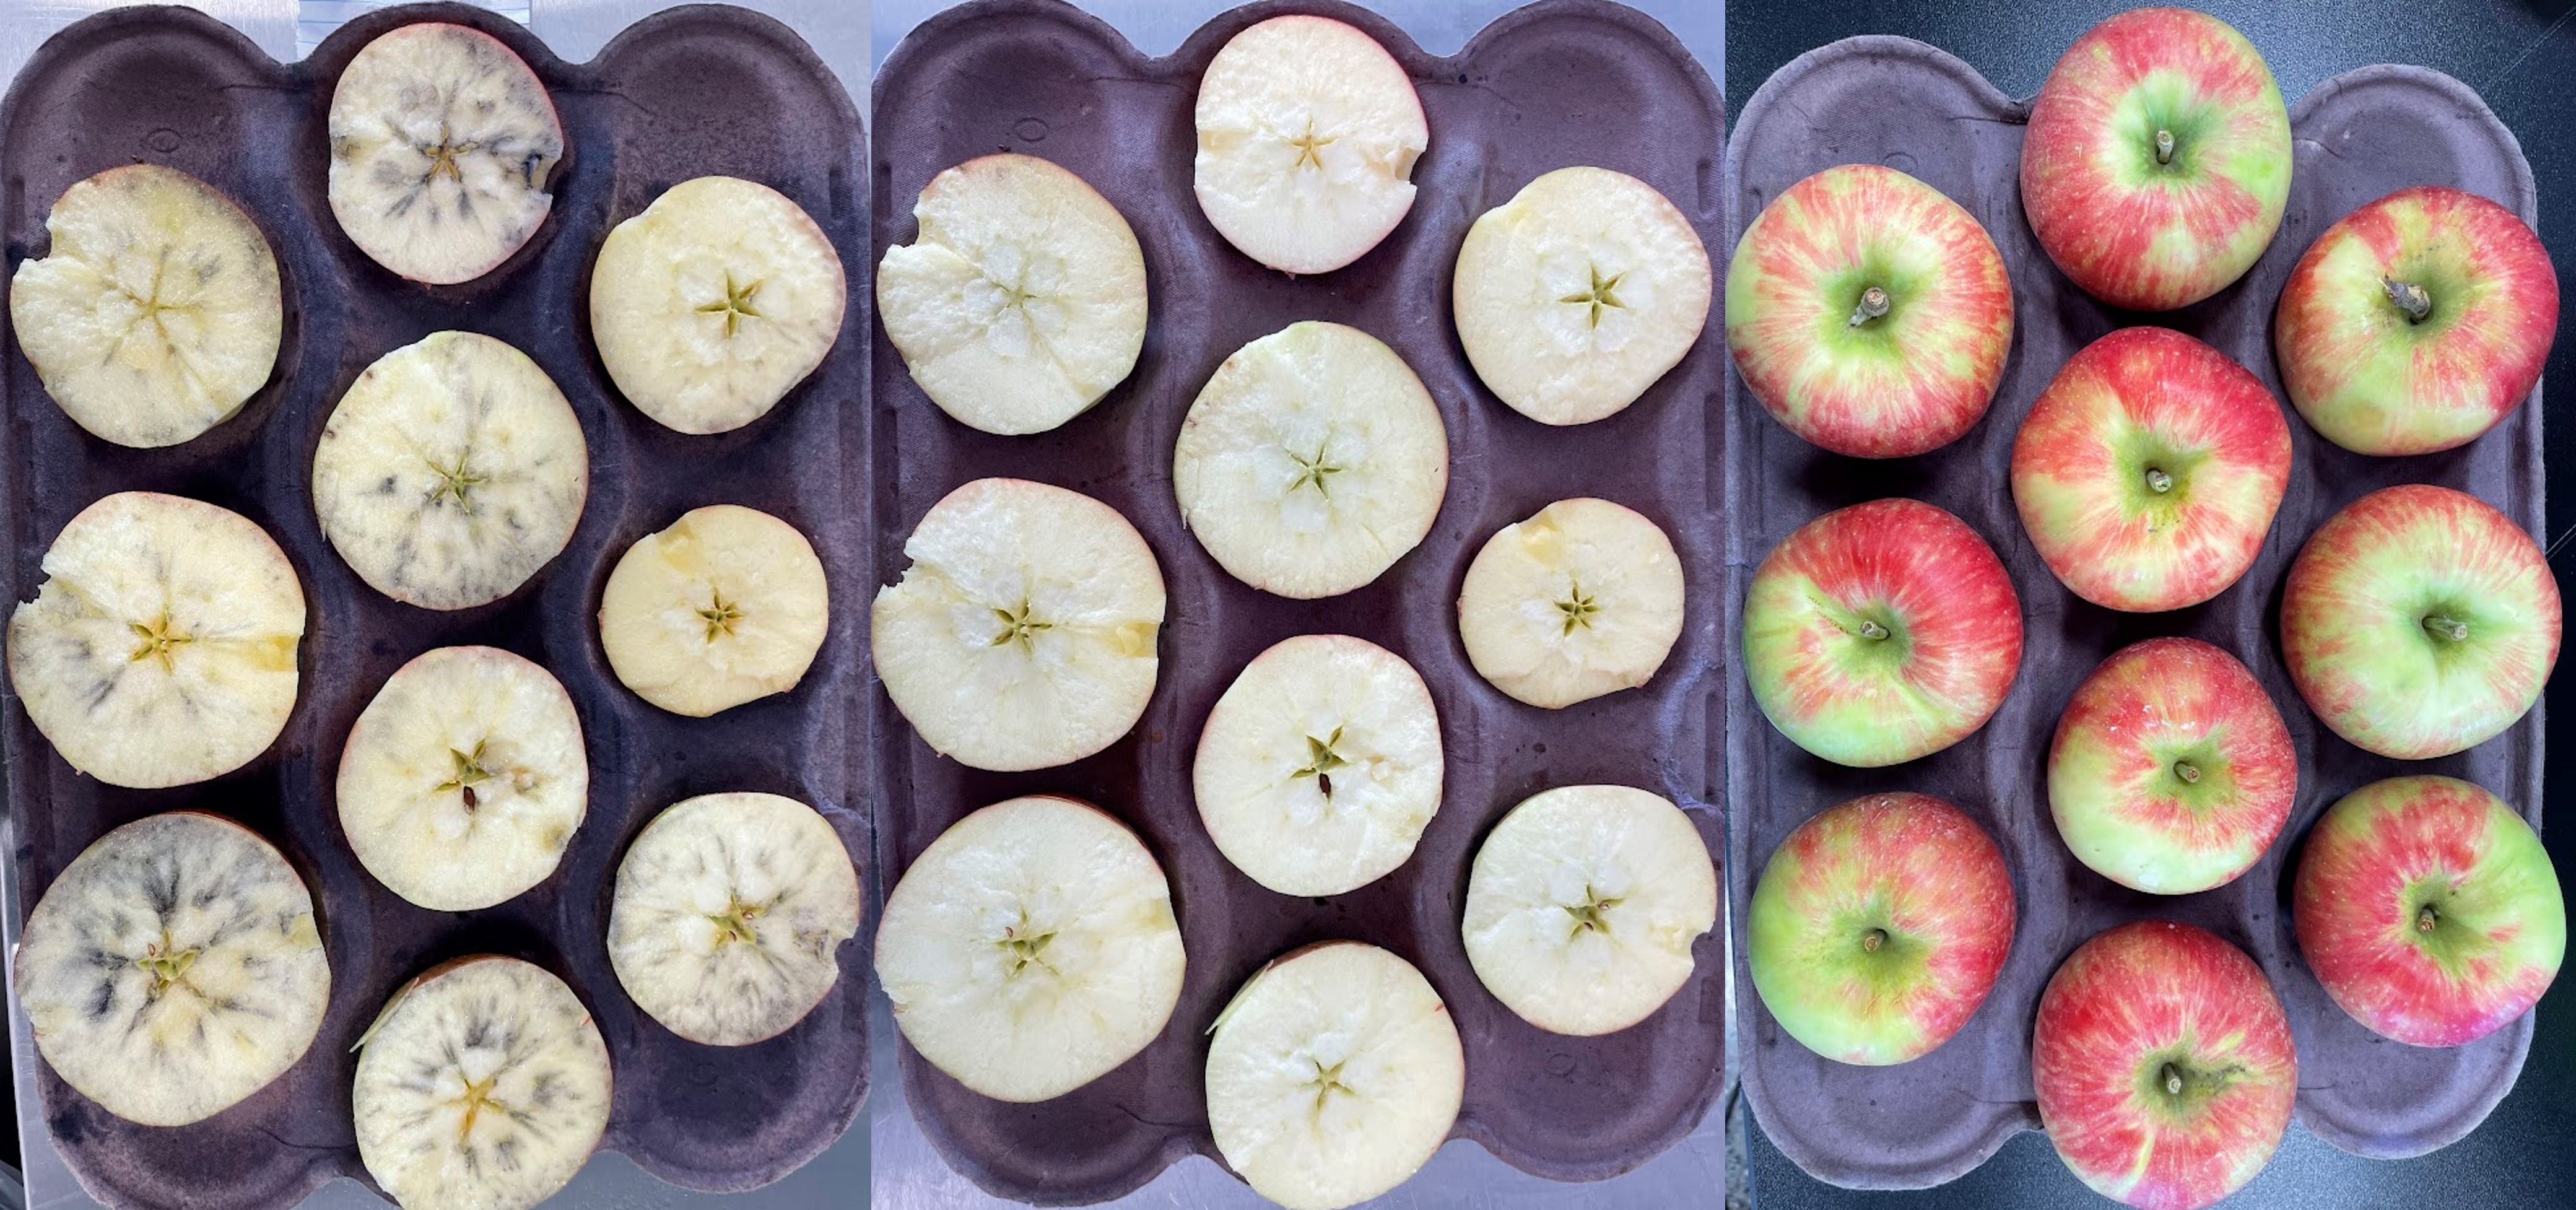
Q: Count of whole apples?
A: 10